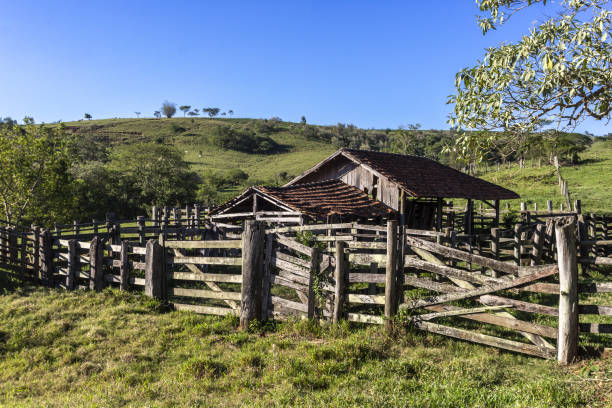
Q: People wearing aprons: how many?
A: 0